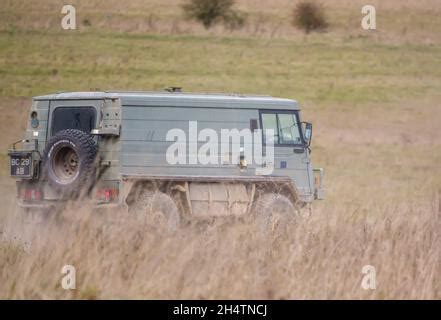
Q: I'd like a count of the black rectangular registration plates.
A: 1